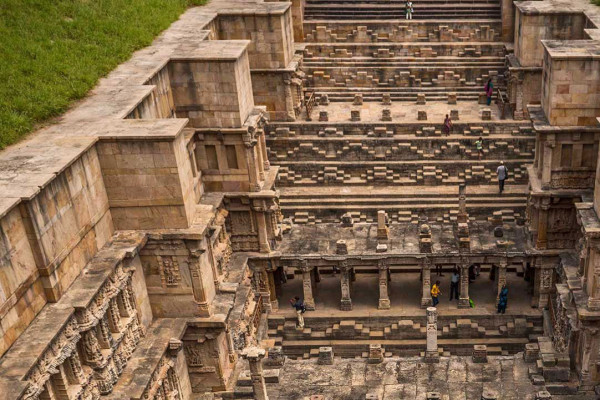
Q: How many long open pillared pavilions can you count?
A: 1